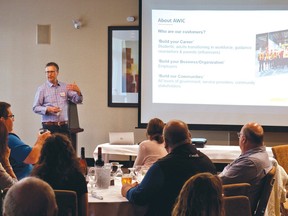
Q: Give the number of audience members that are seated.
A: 8